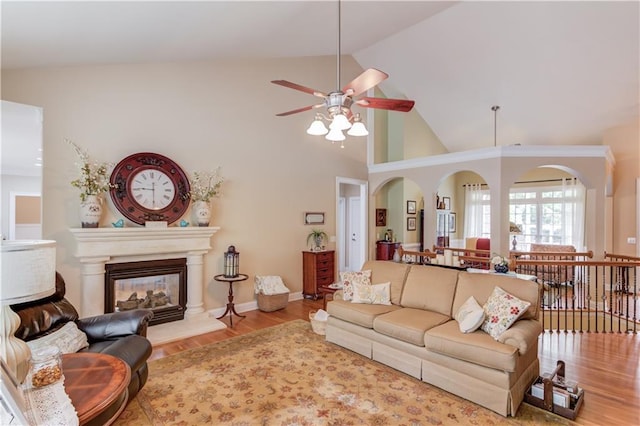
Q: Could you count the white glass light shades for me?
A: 4